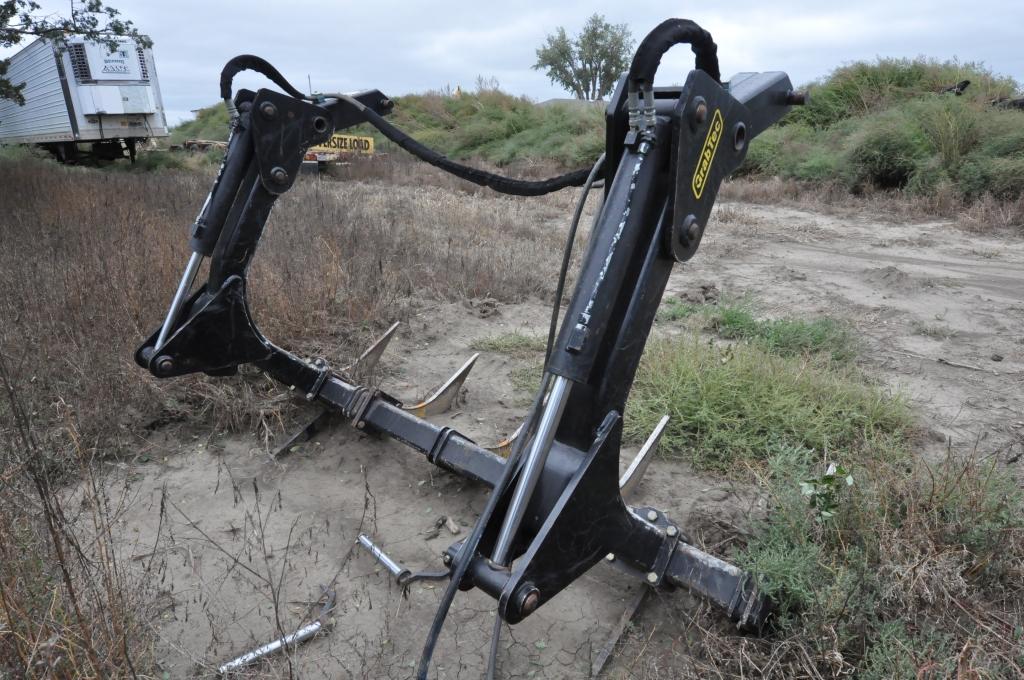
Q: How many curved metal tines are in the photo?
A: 4